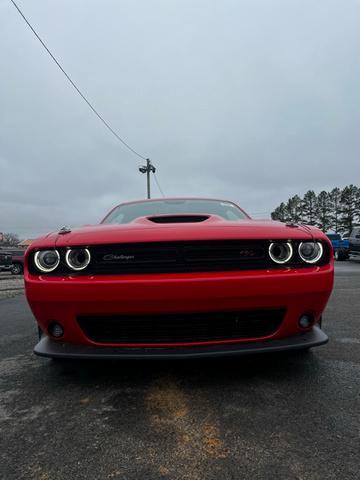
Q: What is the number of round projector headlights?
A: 4